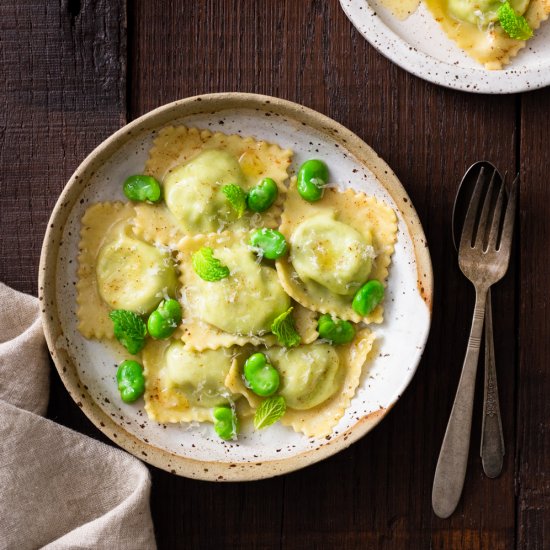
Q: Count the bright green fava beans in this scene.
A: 10